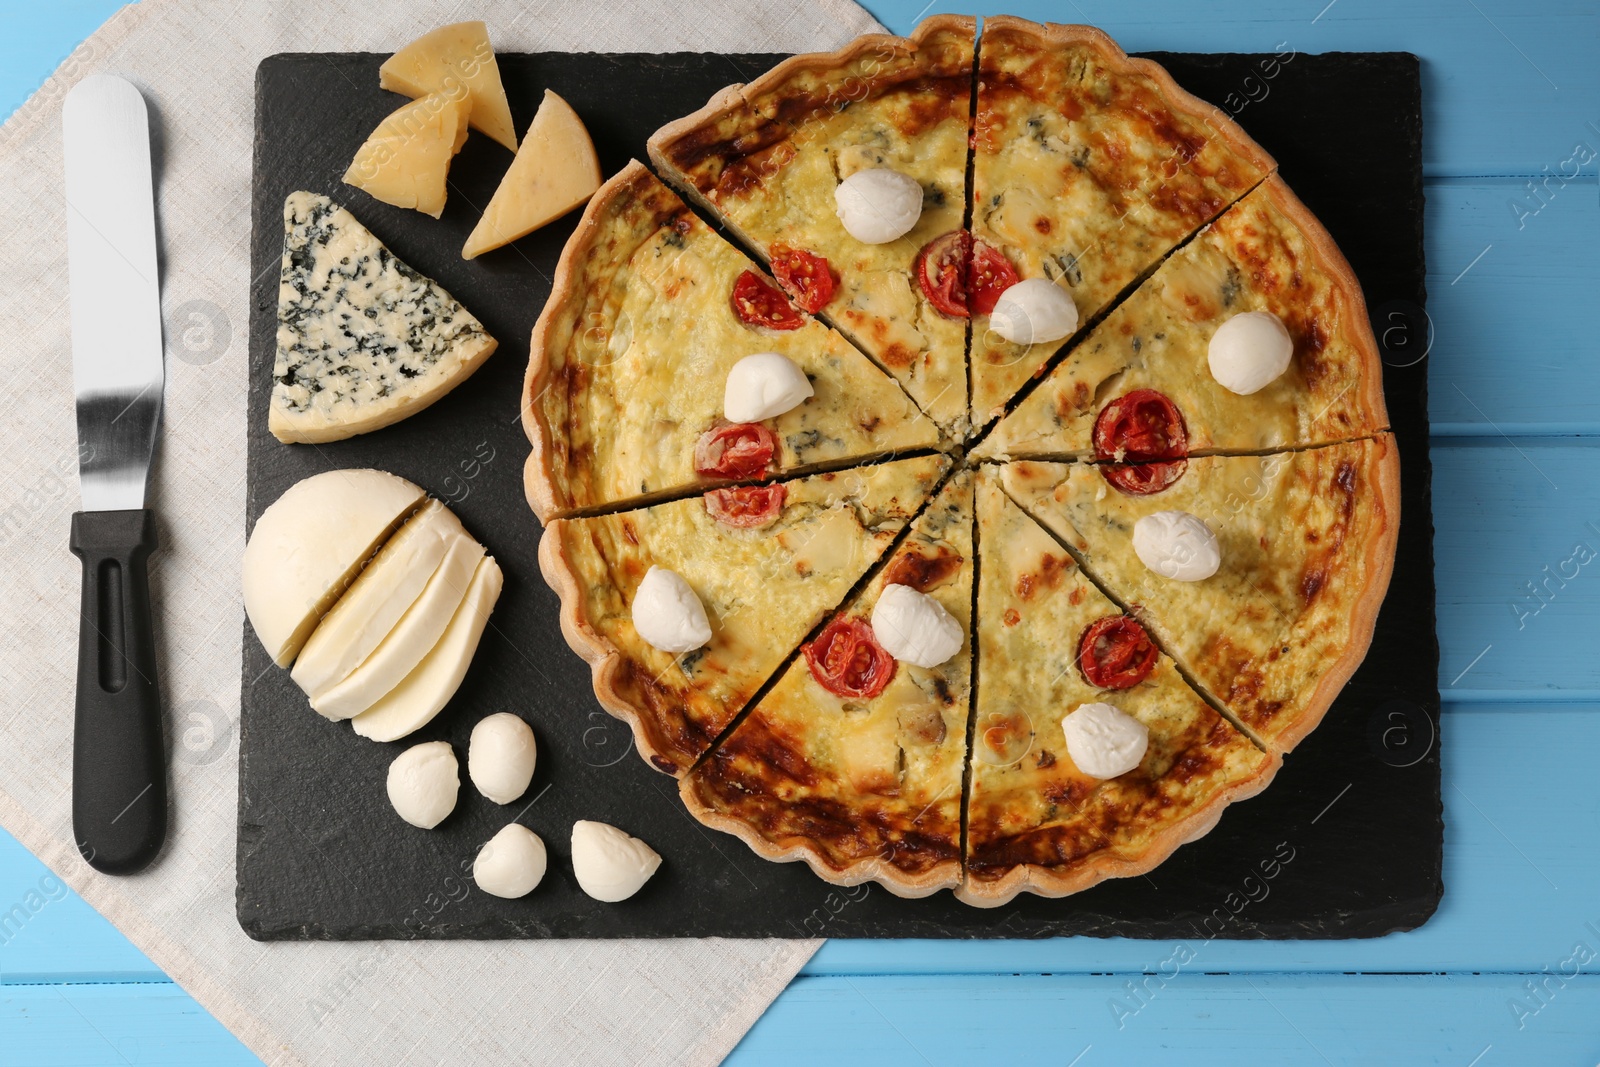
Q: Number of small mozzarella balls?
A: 12